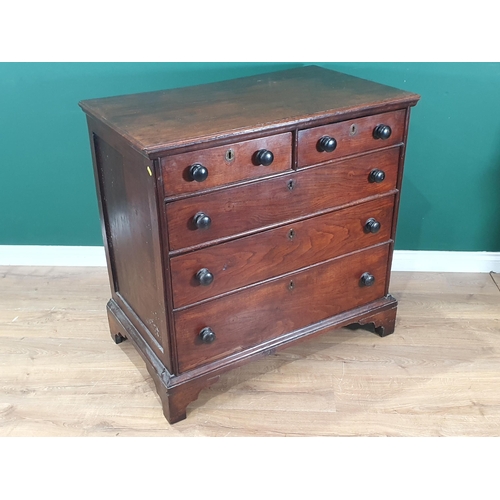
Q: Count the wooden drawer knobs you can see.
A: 10